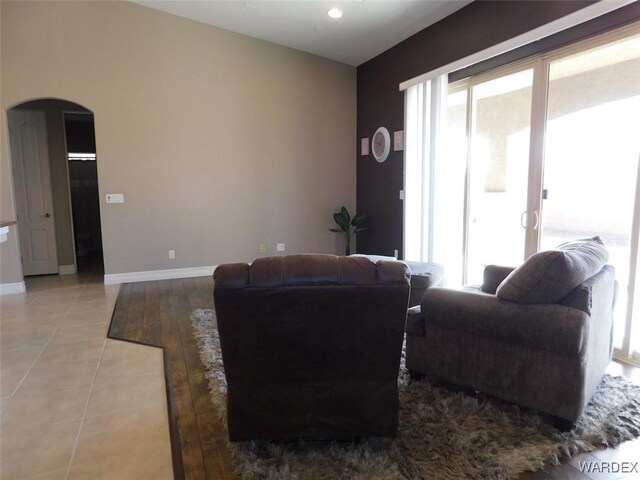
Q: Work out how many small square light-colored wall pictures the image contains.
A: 2